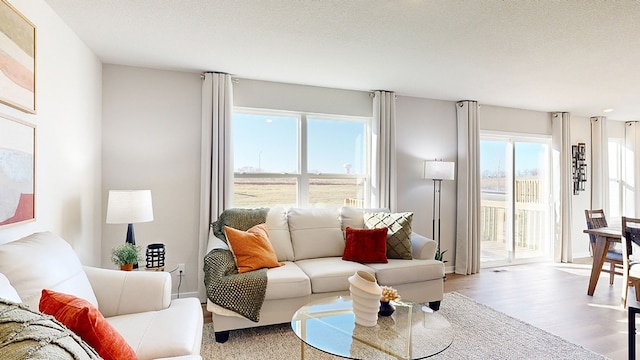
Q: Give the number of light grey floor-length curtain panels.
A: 6